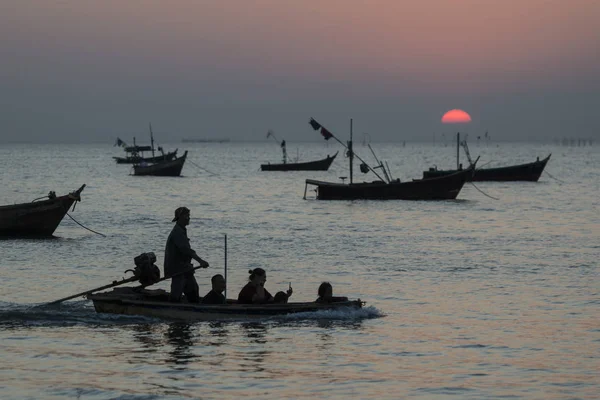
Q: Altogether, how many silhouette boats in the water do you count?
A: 7